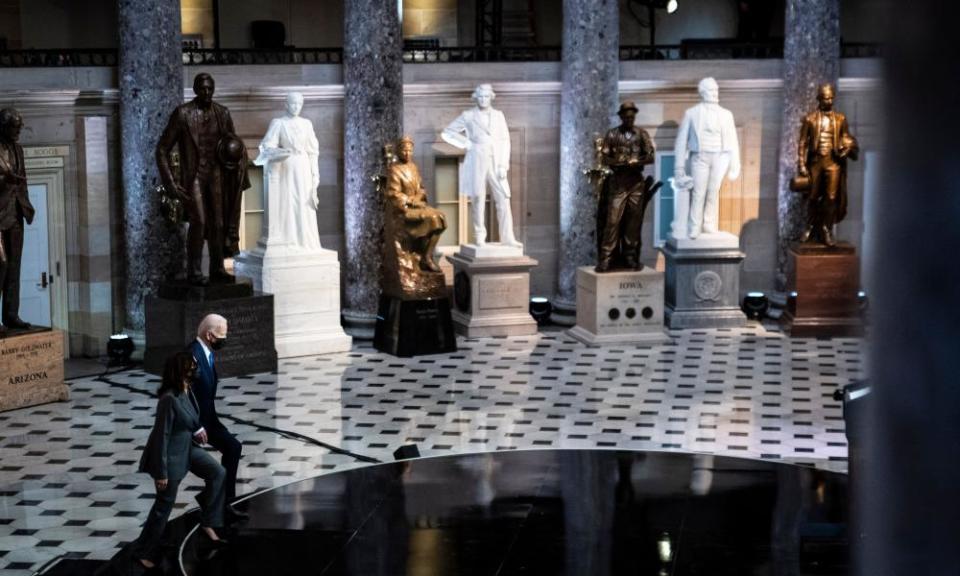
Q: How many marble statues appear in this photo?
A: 3